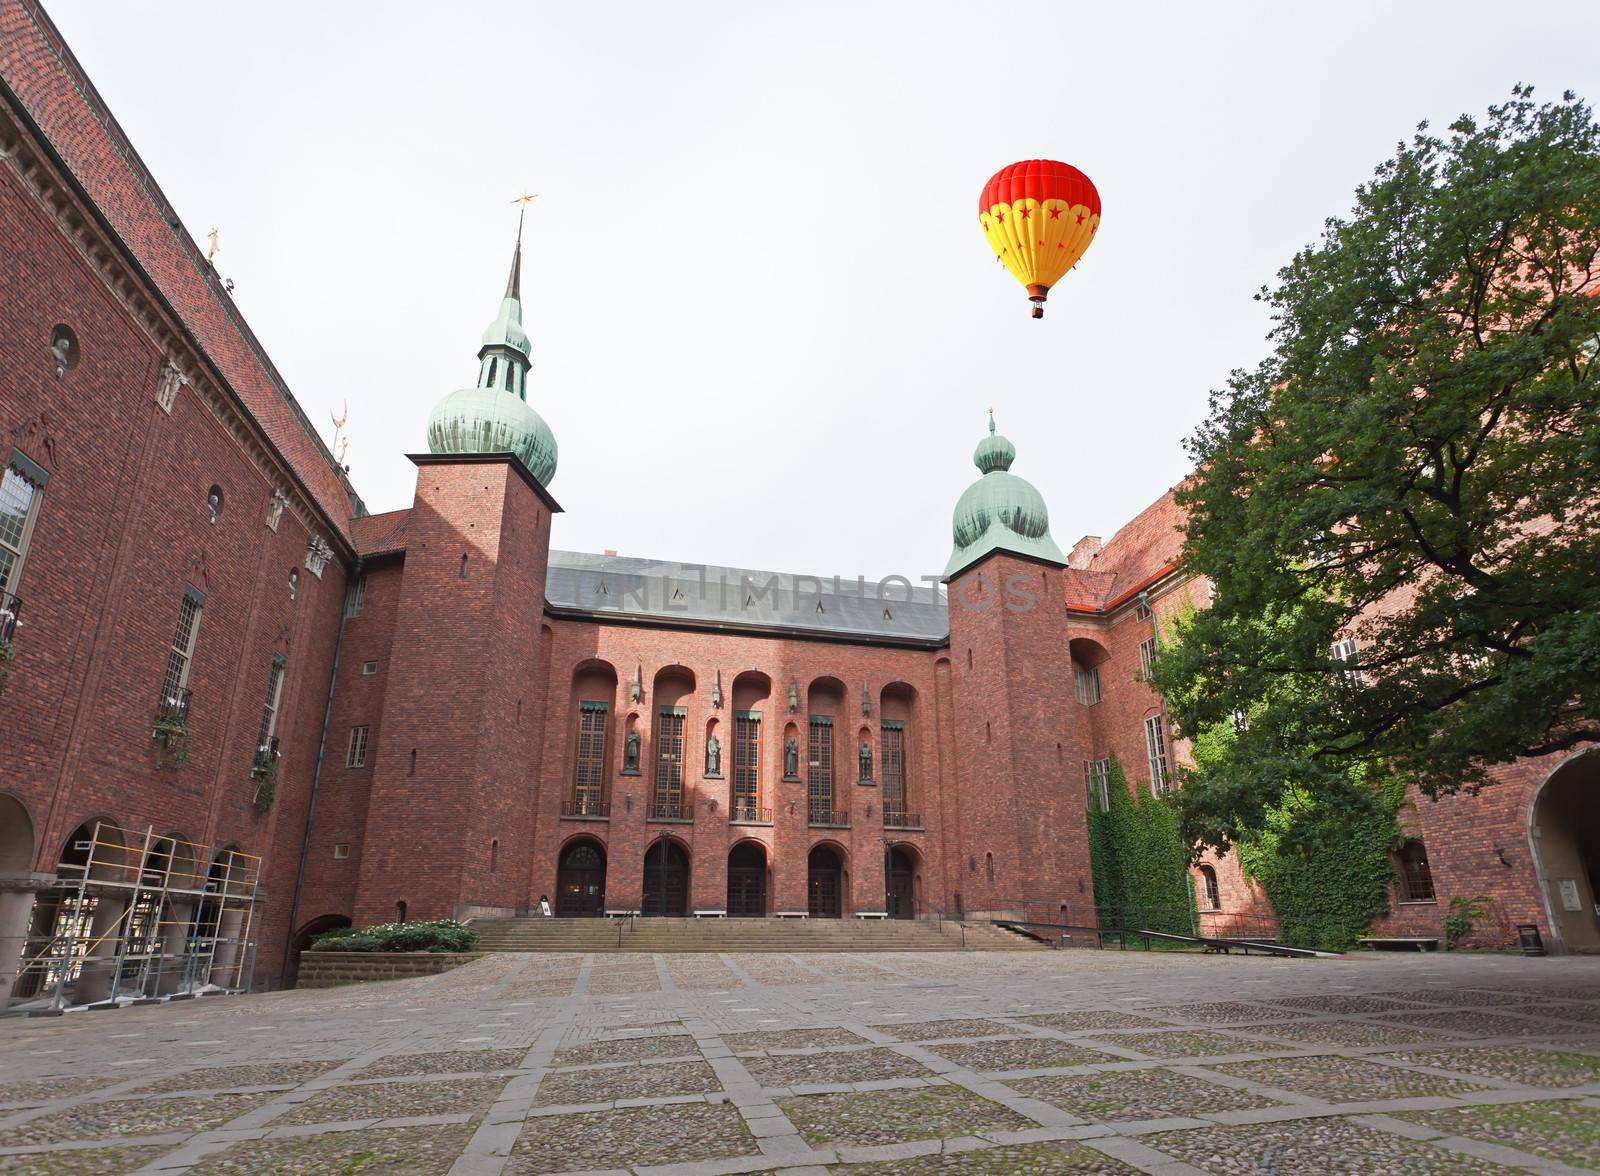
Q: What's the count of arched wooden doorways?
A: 5